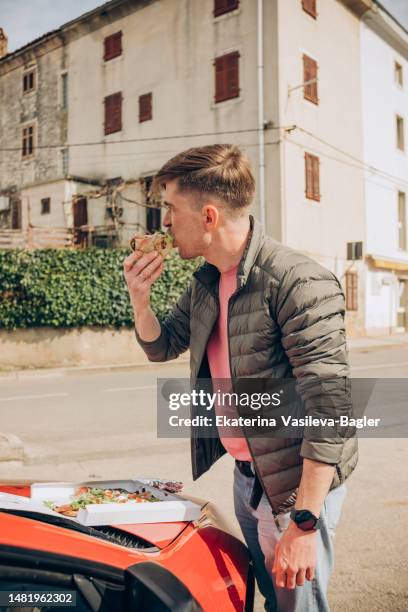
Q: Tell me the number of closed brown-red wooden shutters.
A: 9